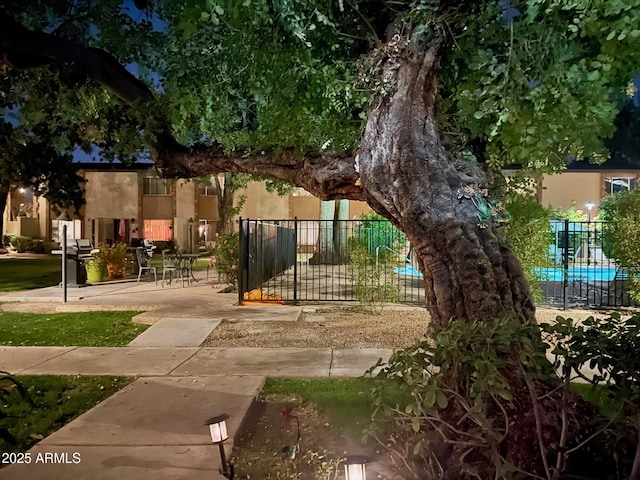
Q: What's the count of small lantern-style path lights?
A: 2